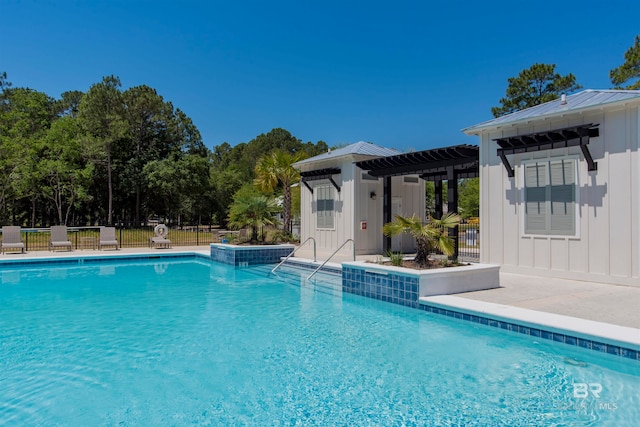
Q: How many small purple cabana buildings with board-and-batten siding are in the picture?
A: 0